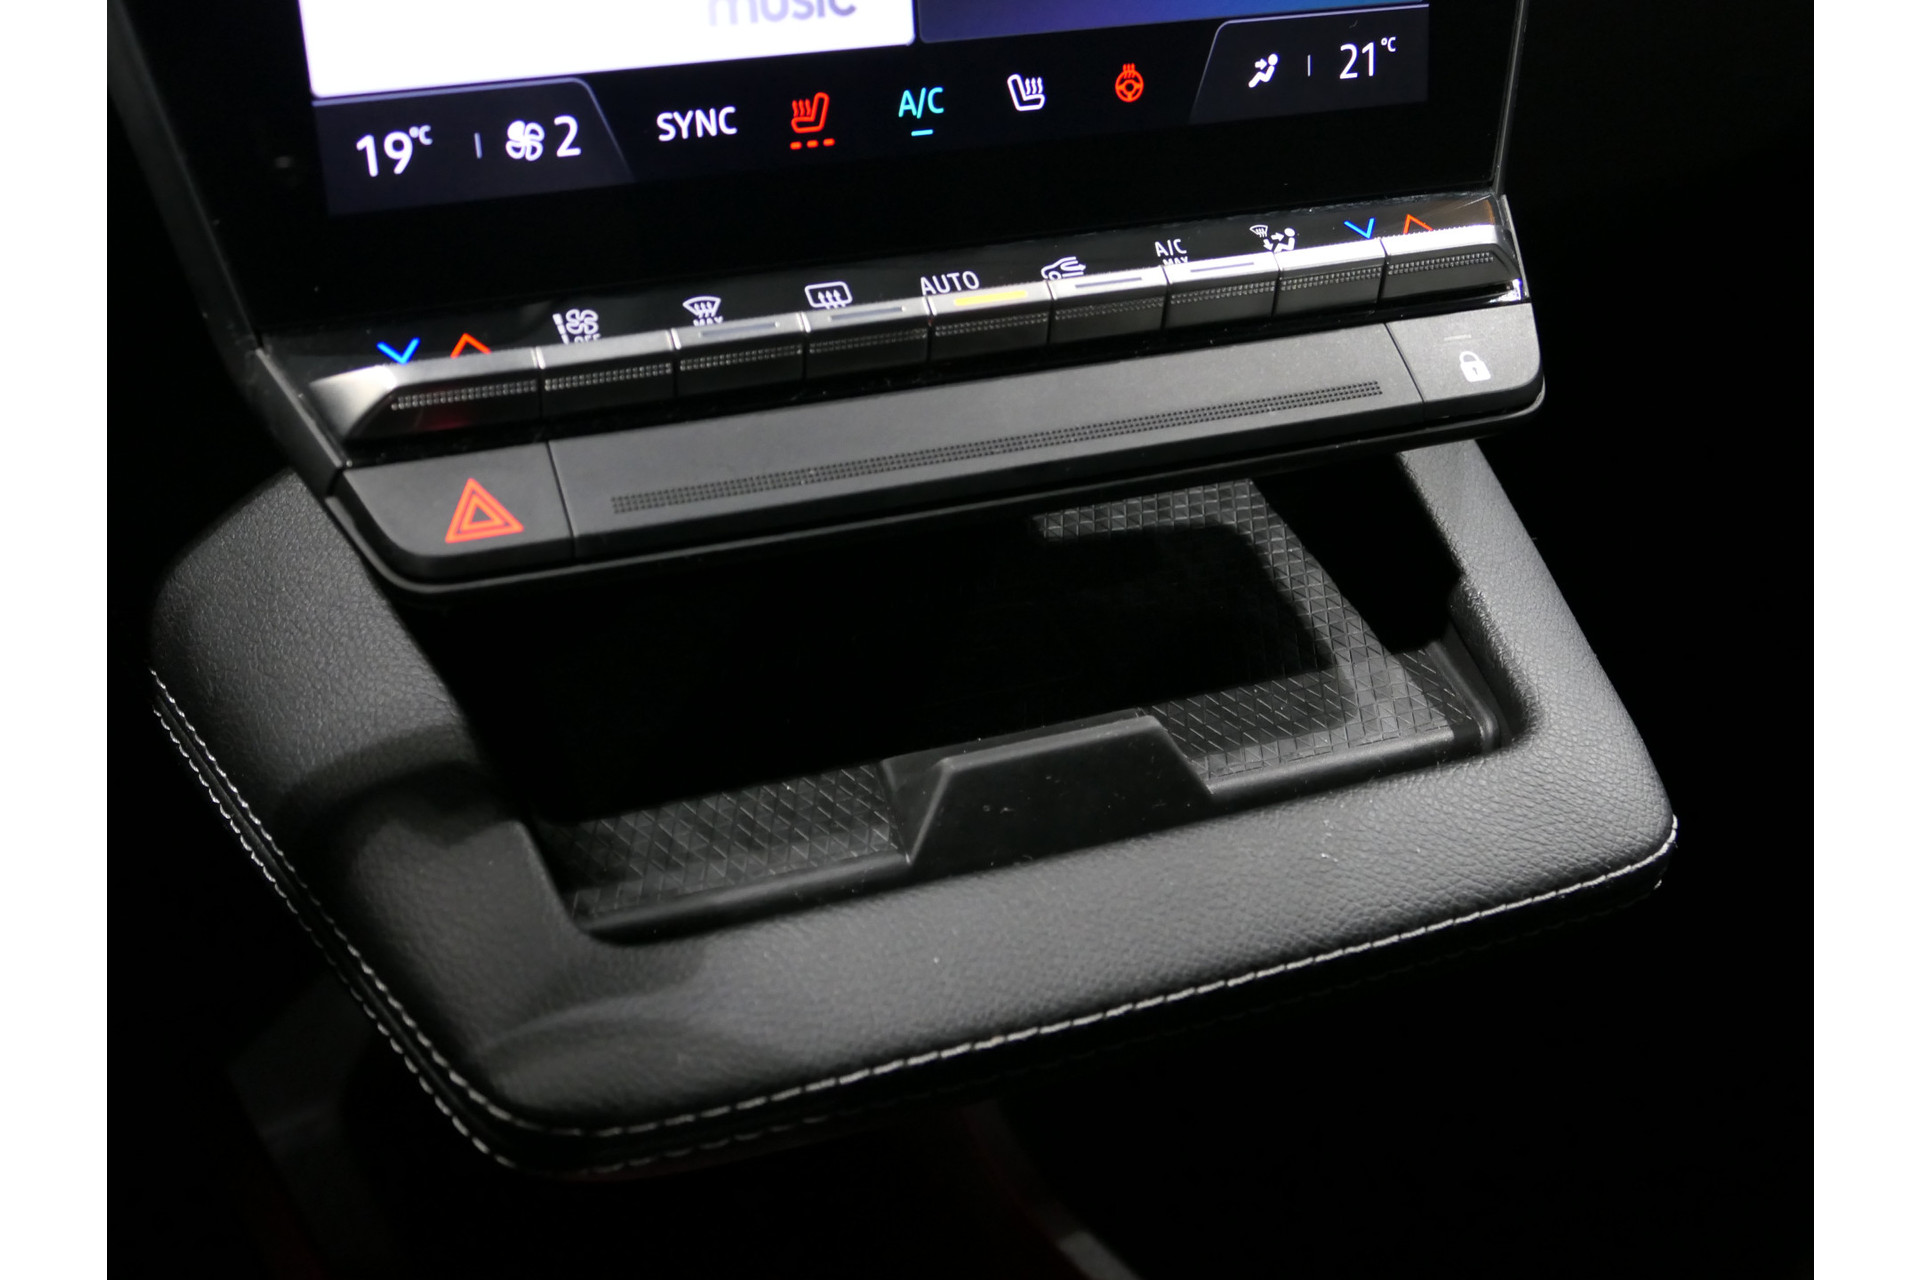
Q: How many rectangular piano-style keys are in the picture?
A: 9